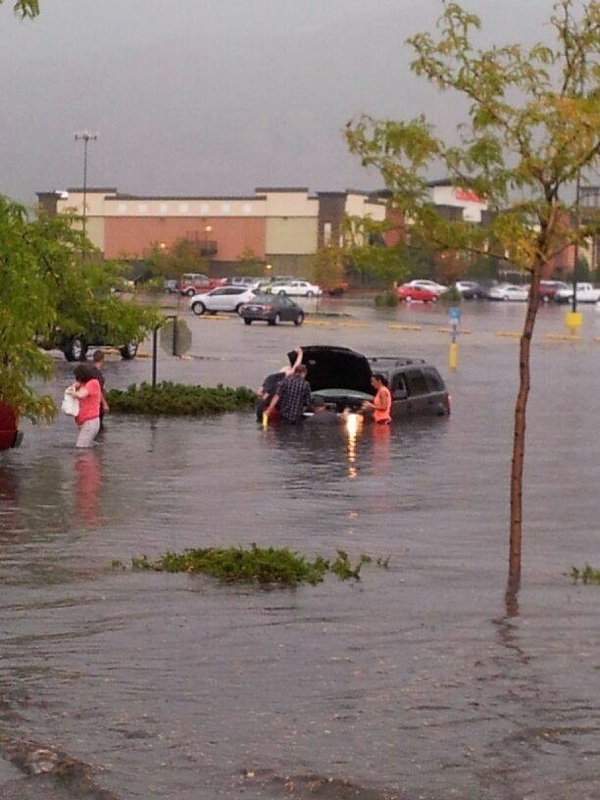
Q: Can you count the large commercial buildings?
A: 1